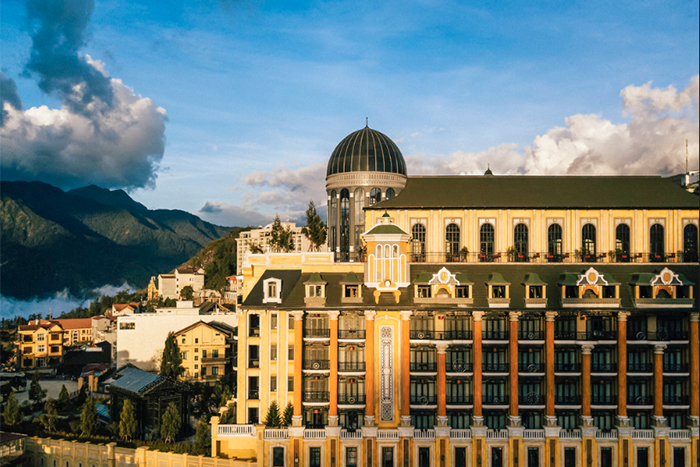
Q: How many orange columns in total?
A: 12